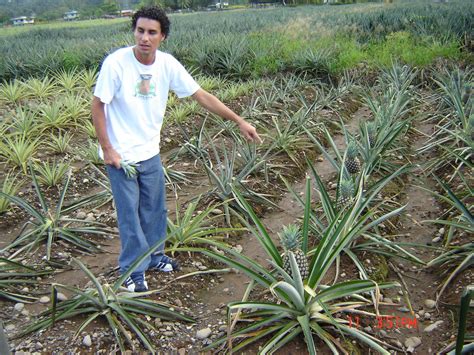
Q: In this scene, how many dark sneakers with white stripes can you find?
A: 2